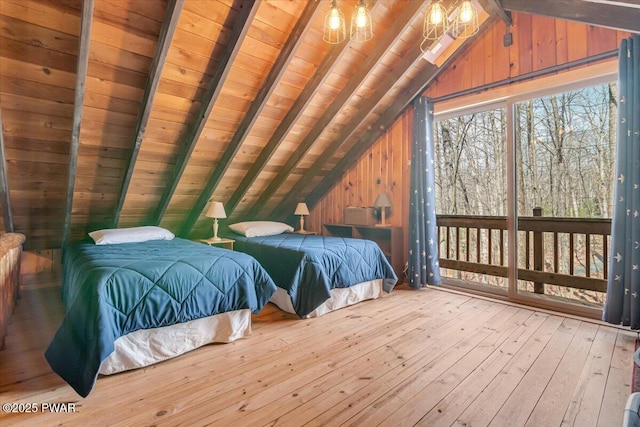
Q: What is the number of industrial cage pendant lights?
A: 4